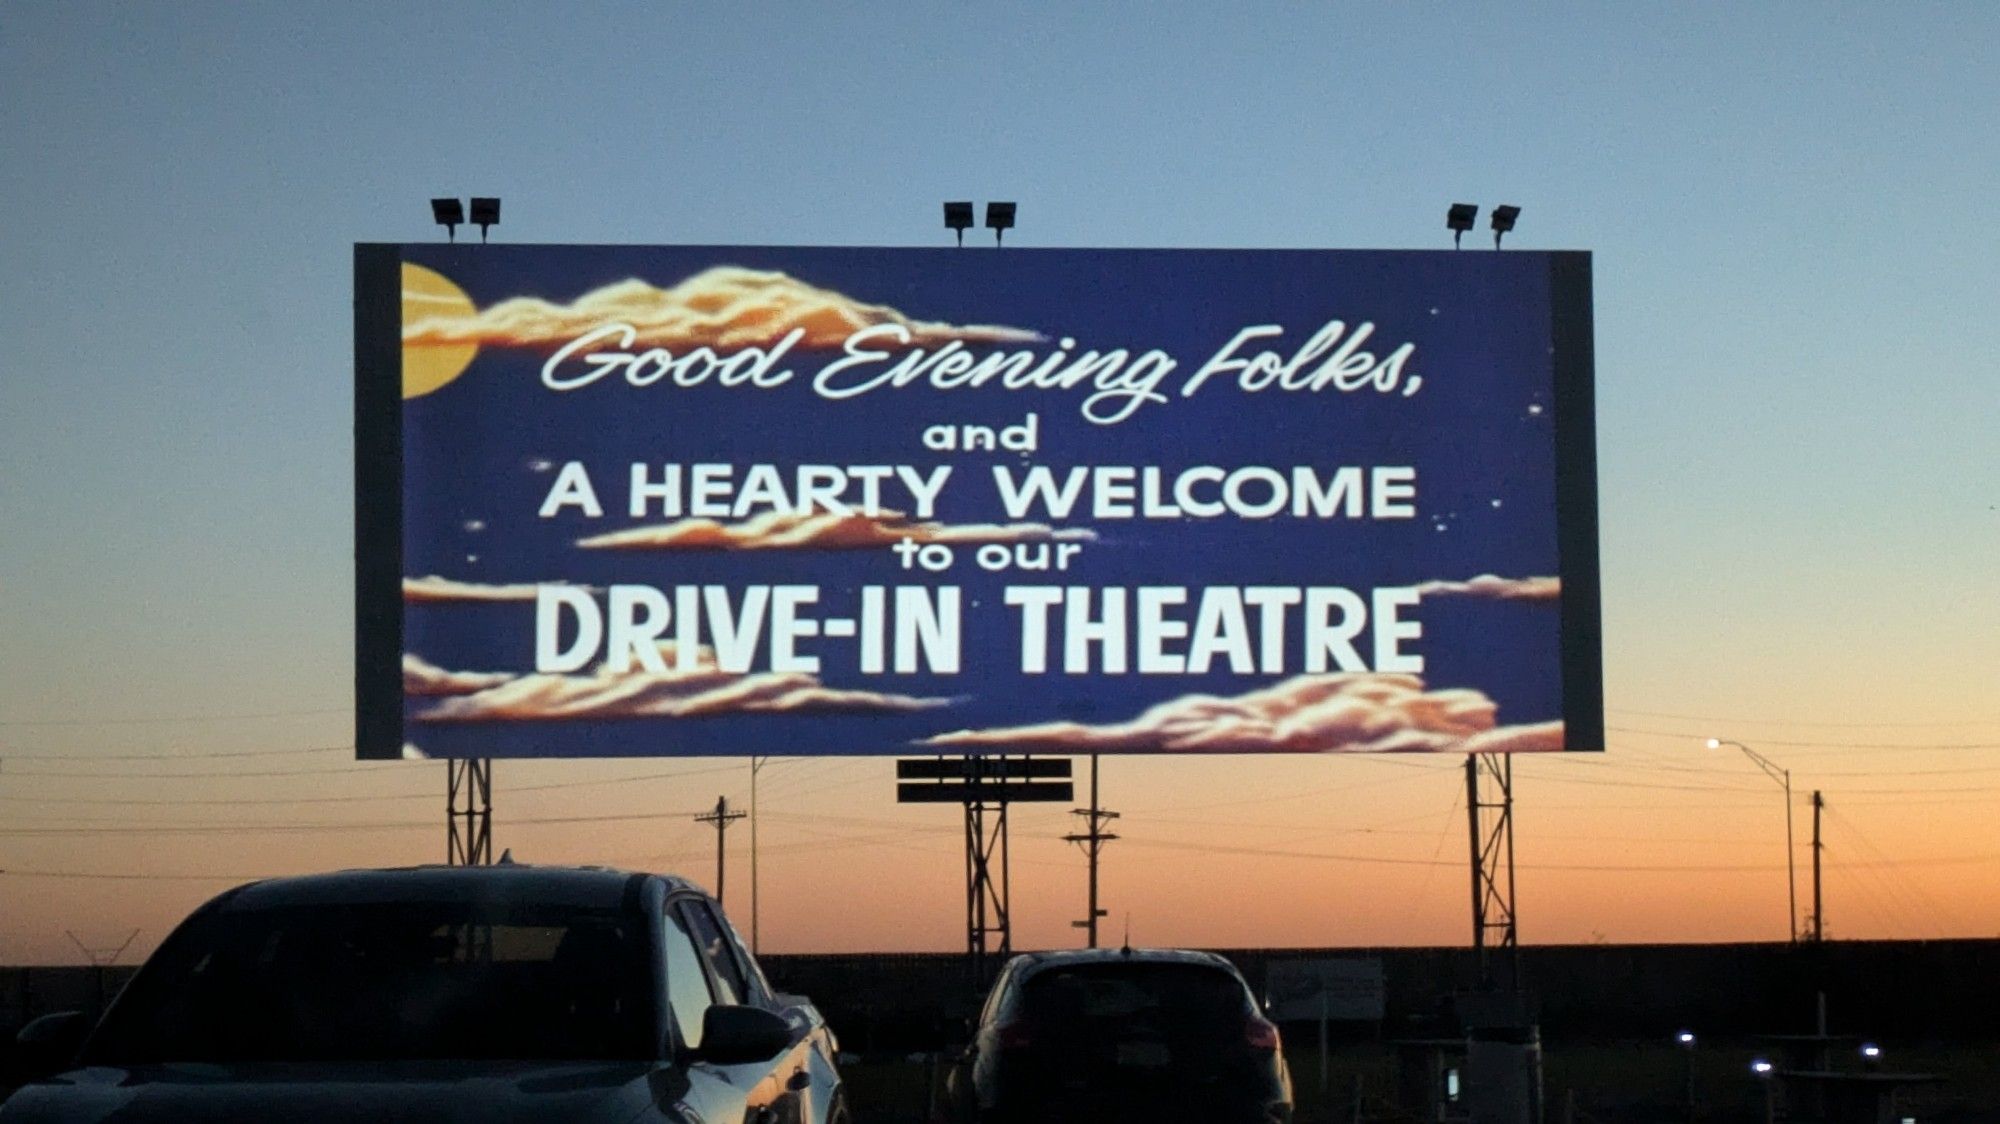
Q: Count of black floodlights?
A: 6